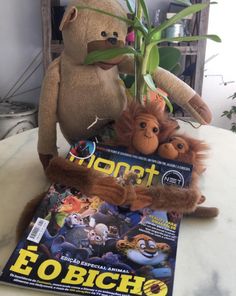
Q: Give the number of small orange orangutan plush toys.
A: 2